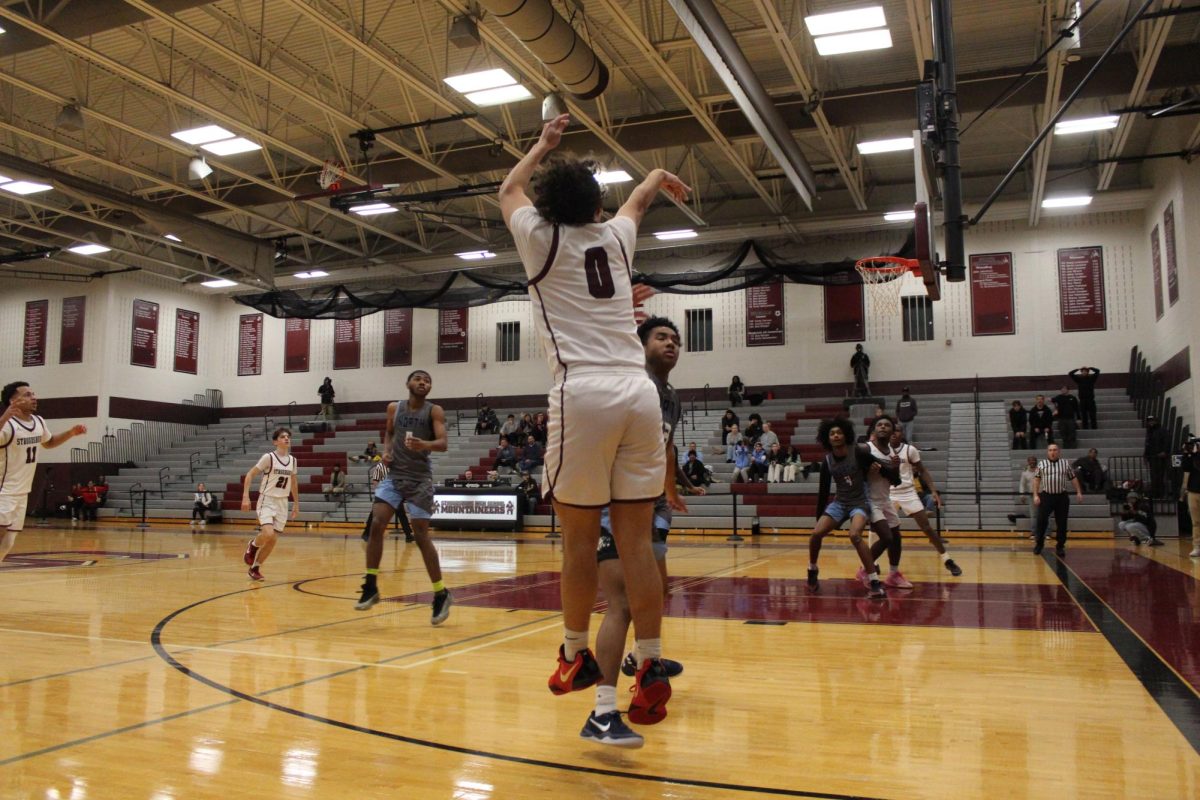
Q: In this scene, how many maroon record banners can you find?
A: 15